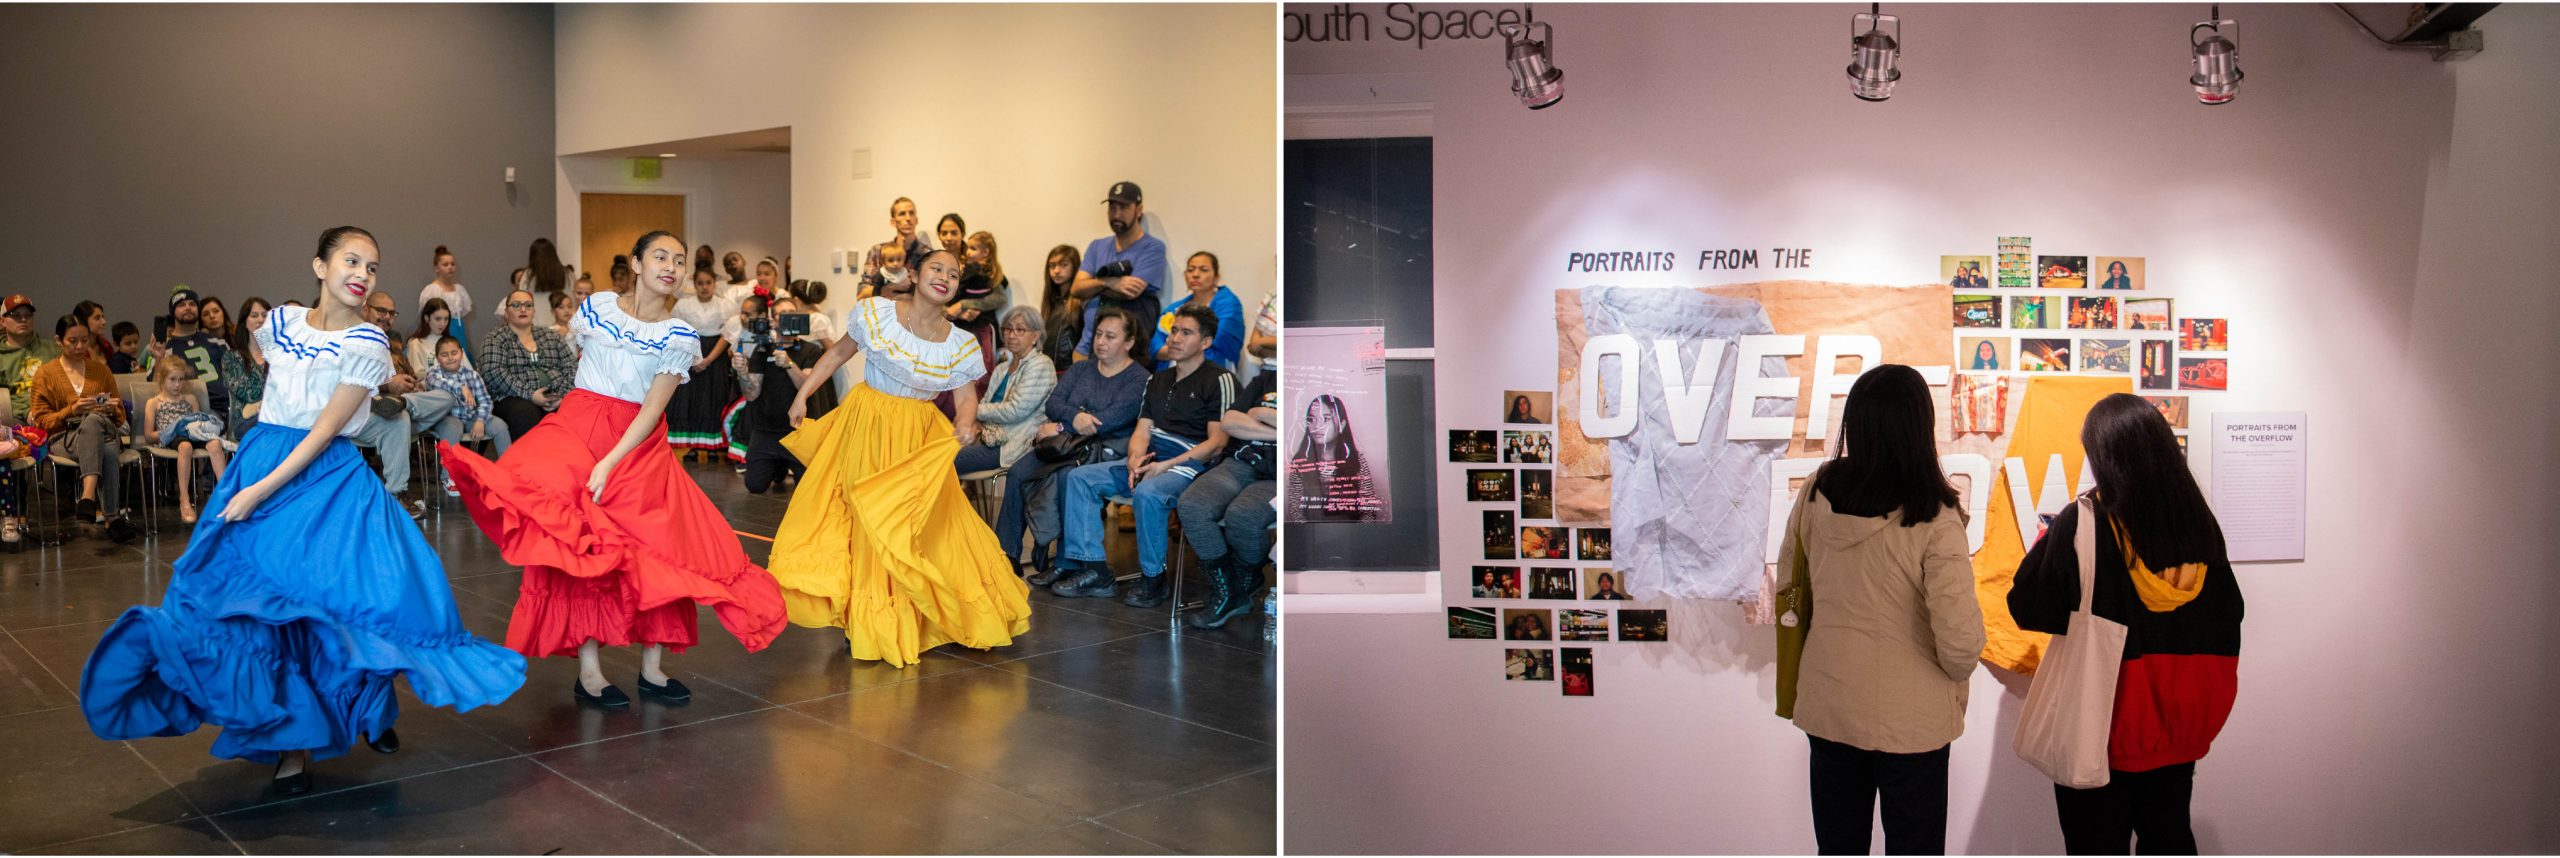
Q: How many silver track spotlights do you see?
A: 3